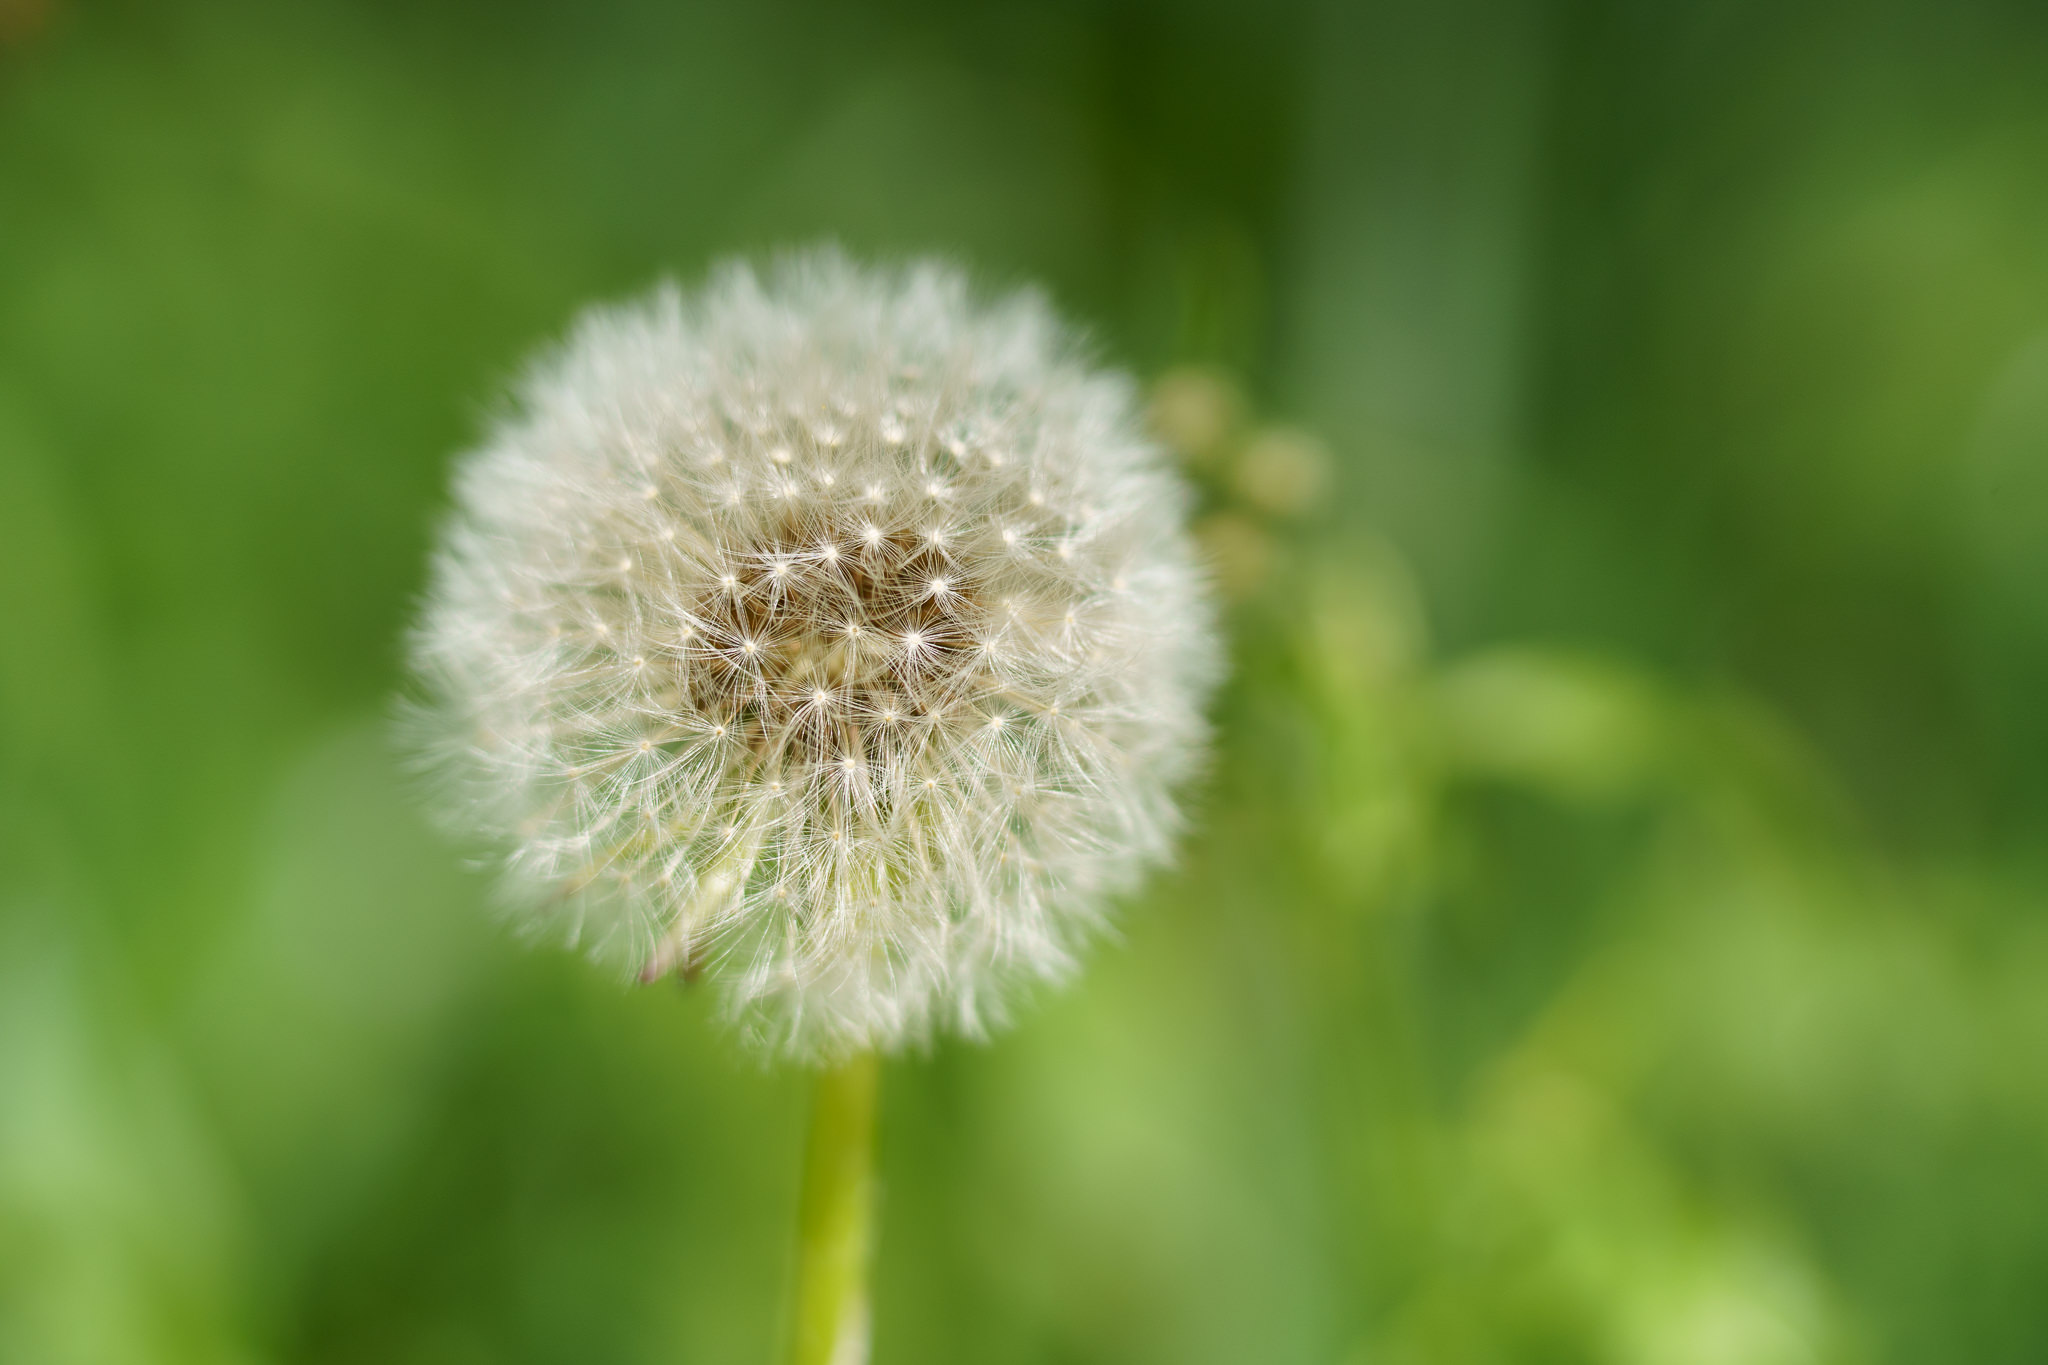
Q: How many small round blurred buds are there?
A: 3